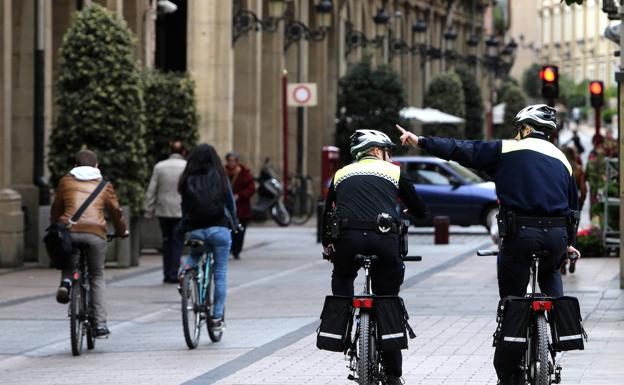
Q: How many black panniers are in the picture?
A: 4